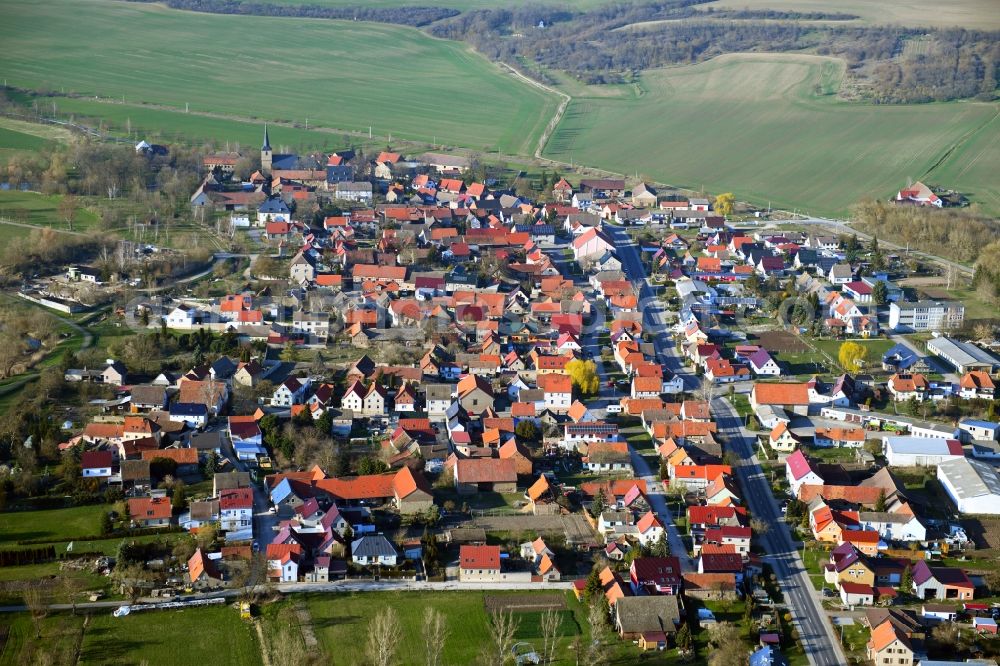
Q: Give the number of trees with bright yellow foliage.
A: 3